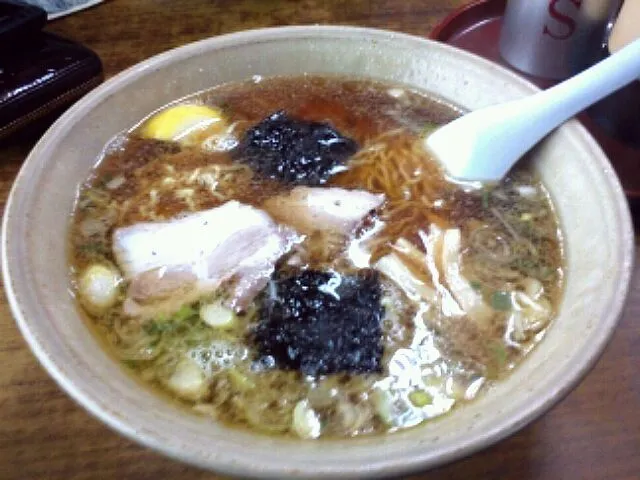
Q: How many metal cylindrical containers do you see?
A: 1